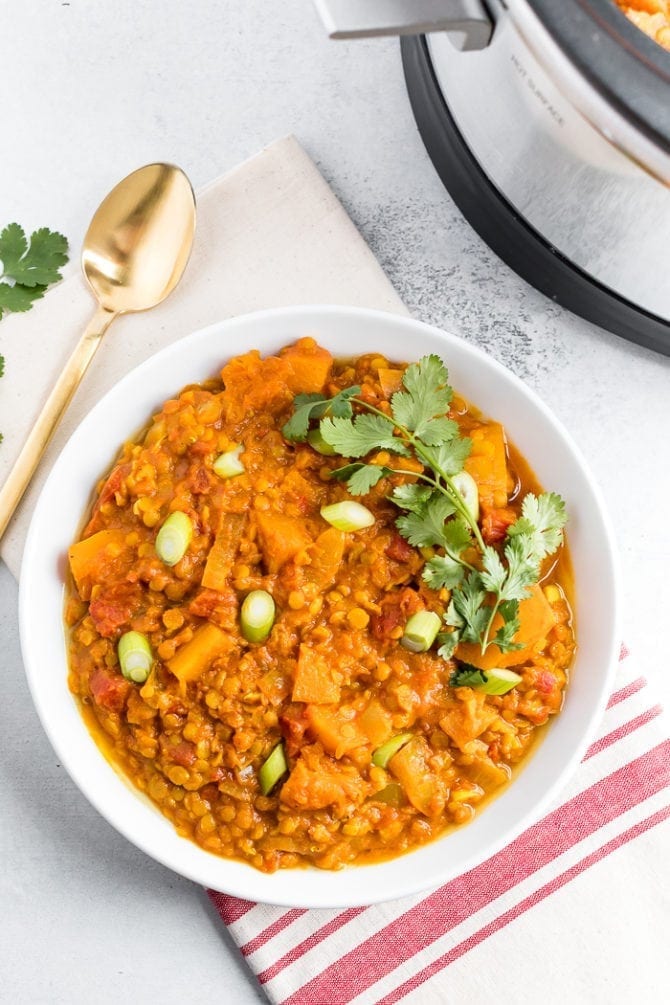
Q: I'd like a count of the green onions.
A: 11